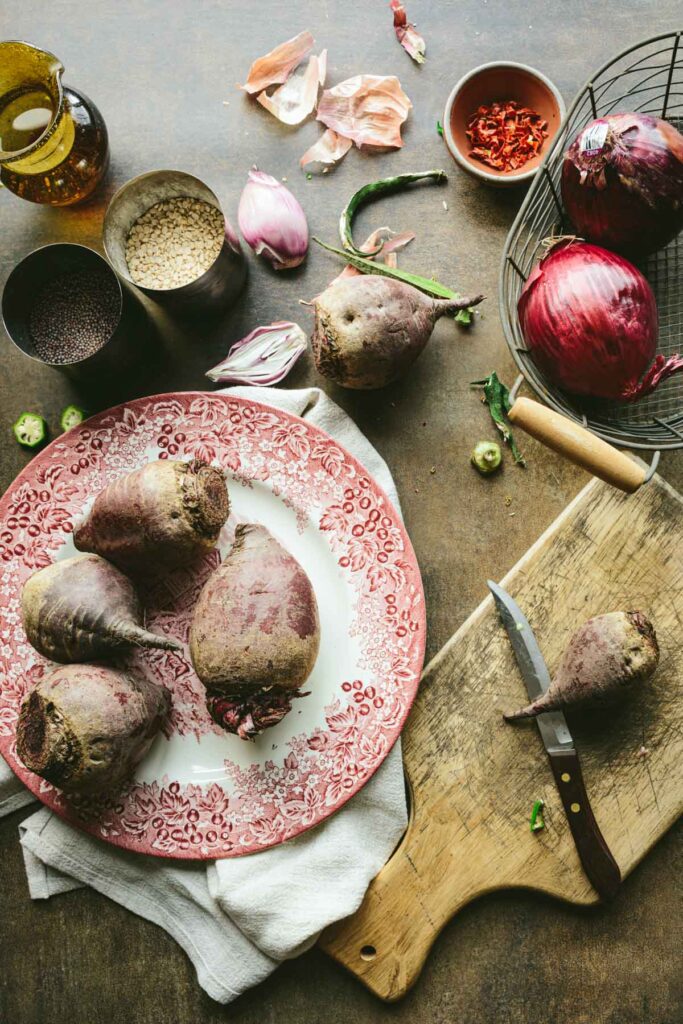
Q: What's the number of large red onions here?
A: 2